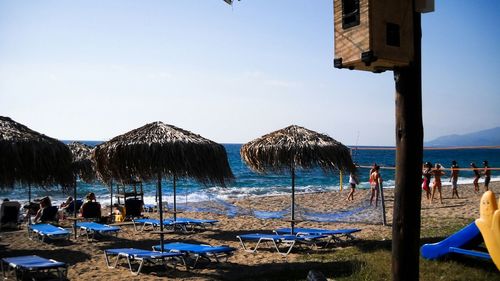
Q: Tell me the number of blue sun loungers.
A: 9